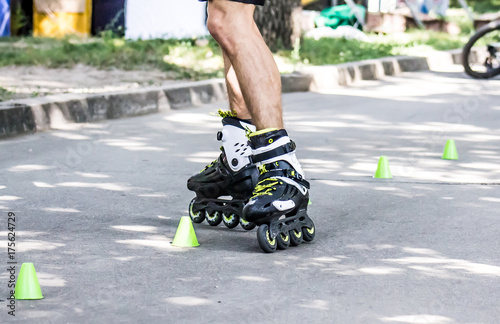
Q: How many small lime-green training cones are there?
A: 4